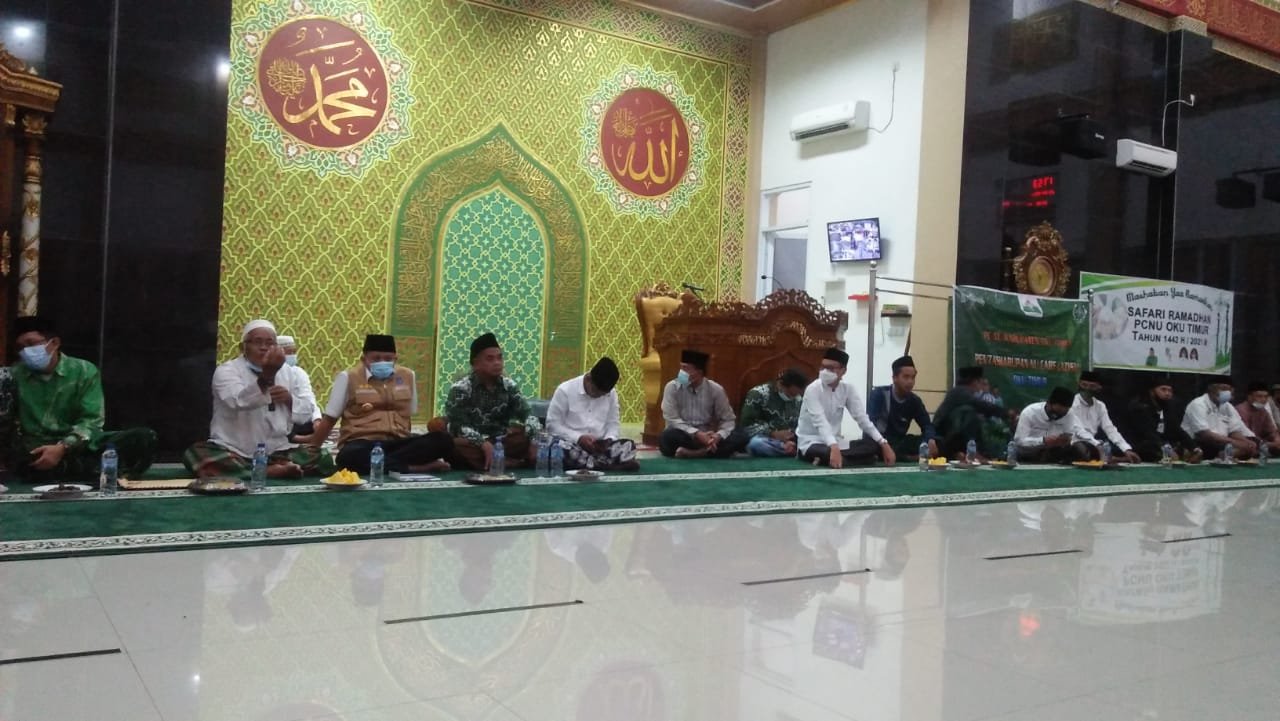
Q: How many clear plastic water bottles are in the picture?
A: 13